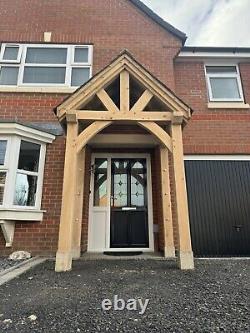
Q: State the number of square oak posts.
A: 4